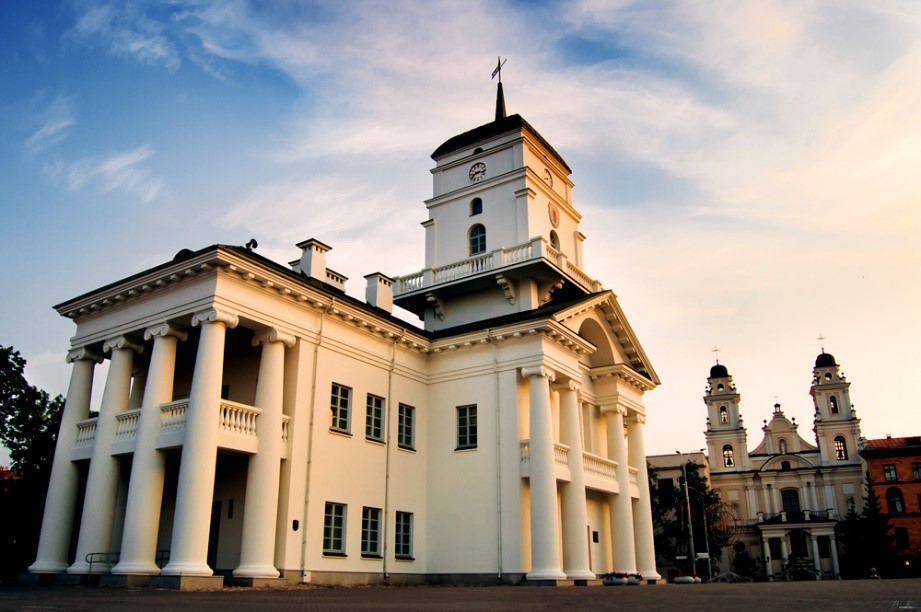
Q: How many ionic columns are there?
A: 9